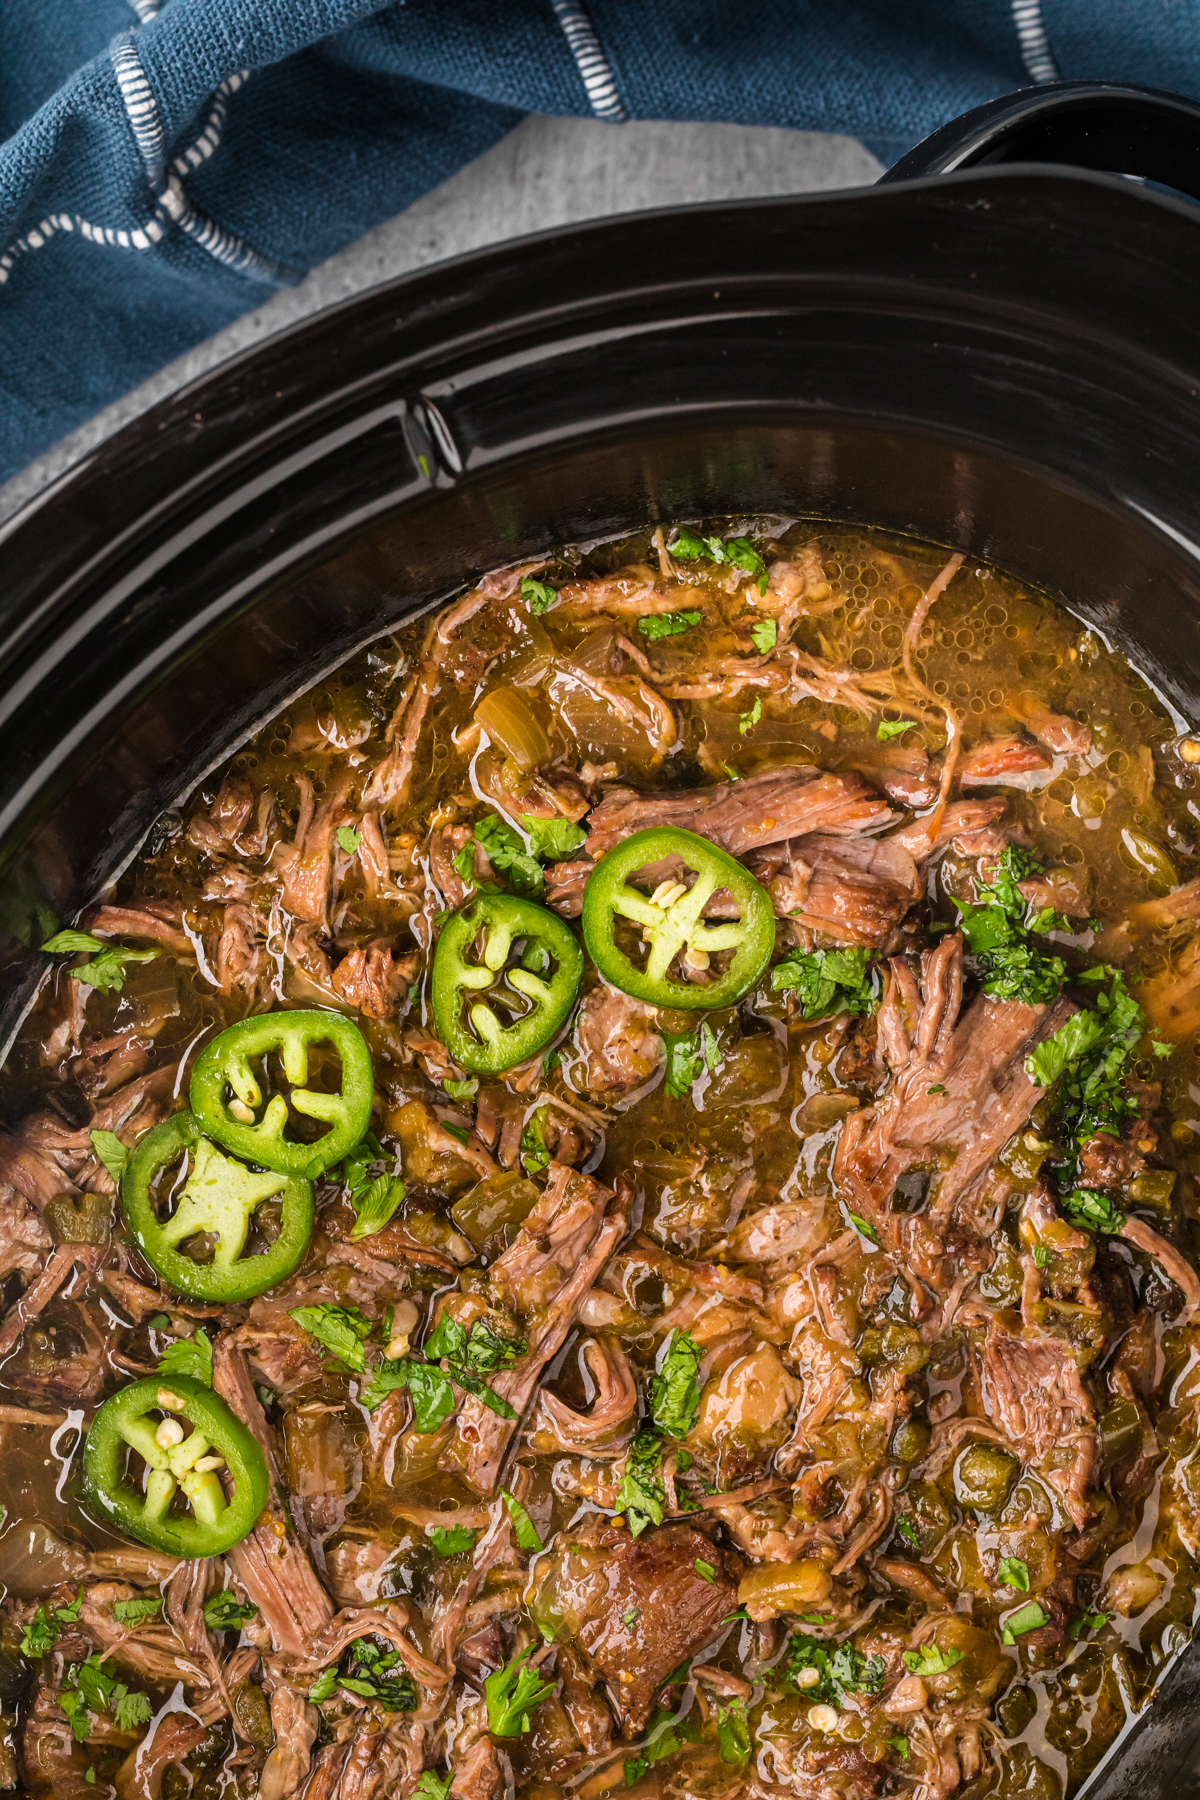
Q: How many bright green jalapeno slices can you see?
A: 5